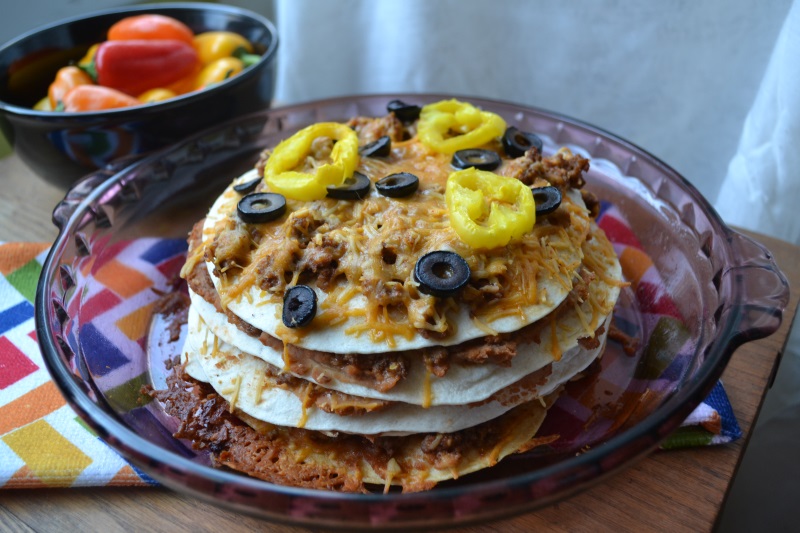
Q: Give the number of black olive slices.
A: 11